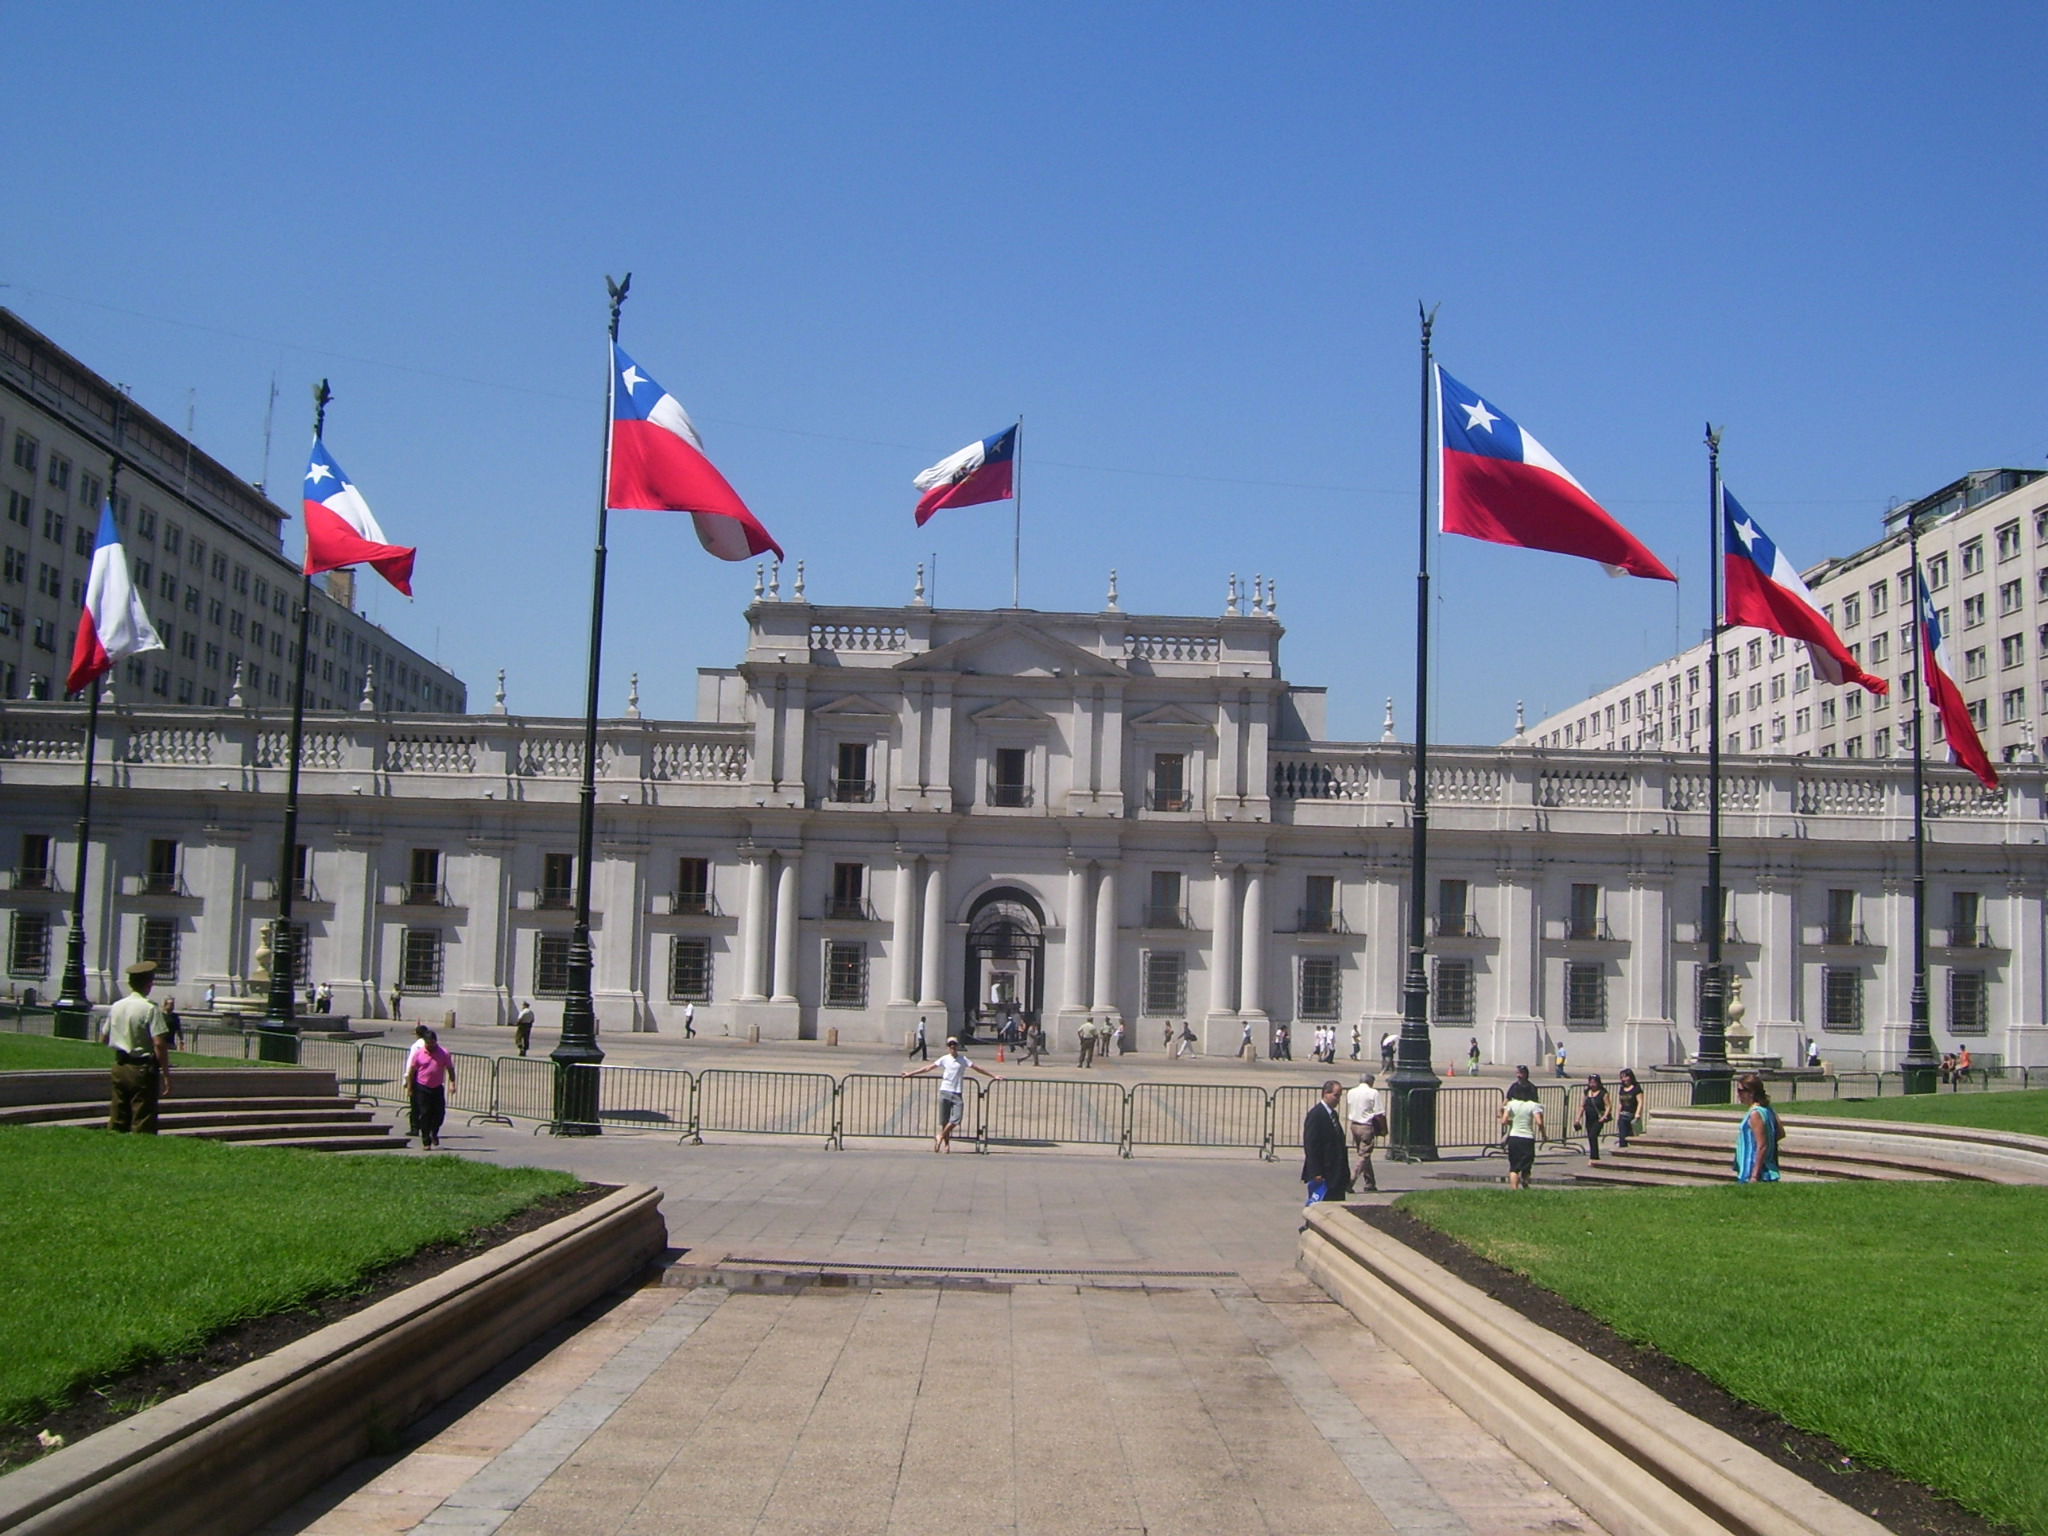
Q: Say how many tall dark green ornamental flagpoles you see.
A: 6